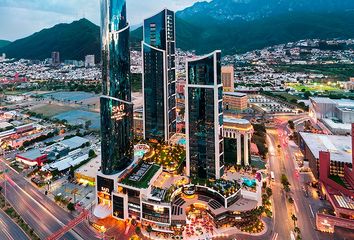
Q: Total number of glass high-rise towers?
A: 3